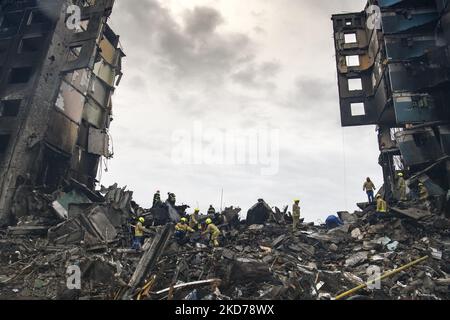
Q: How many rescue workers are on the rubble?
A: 12